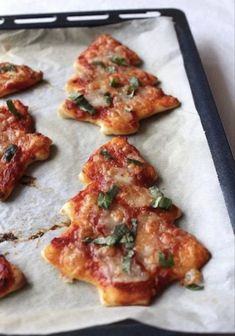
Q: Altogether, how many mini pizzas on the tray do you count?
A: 5